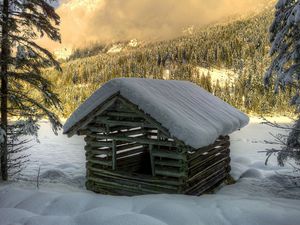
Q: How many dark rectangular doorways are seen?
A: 1